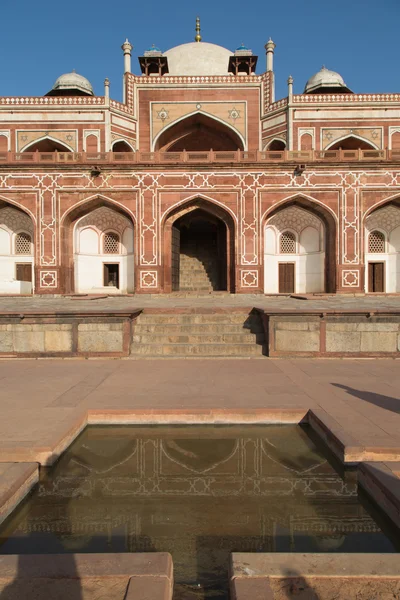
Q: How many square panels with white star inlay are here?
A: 4